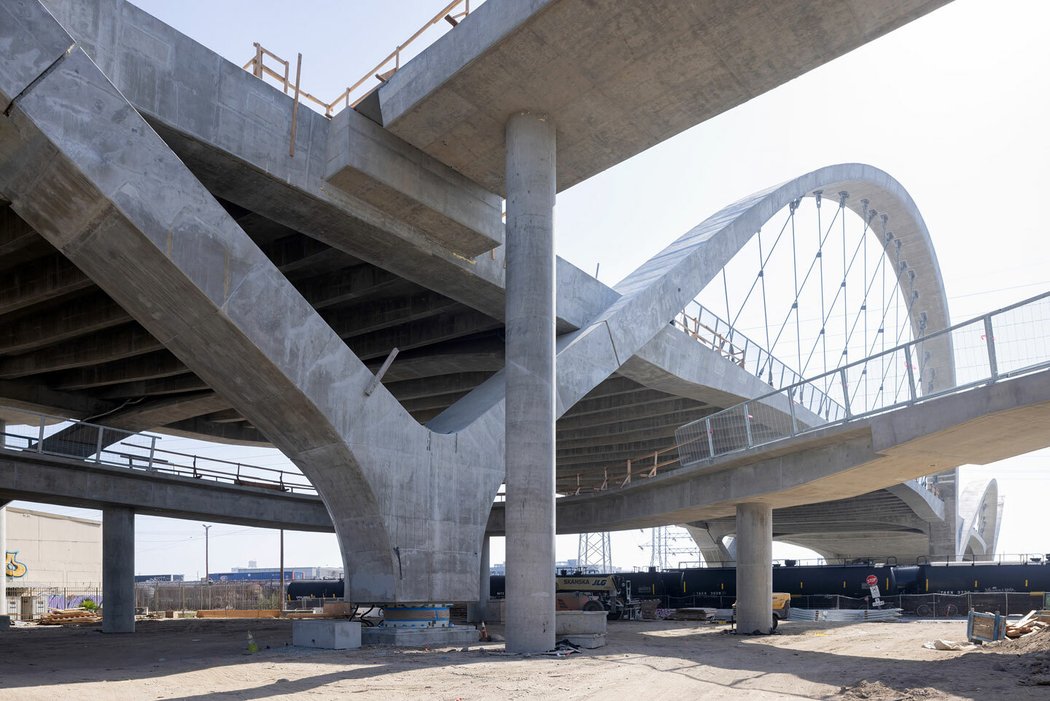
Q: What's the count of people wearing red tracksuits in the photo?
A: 0